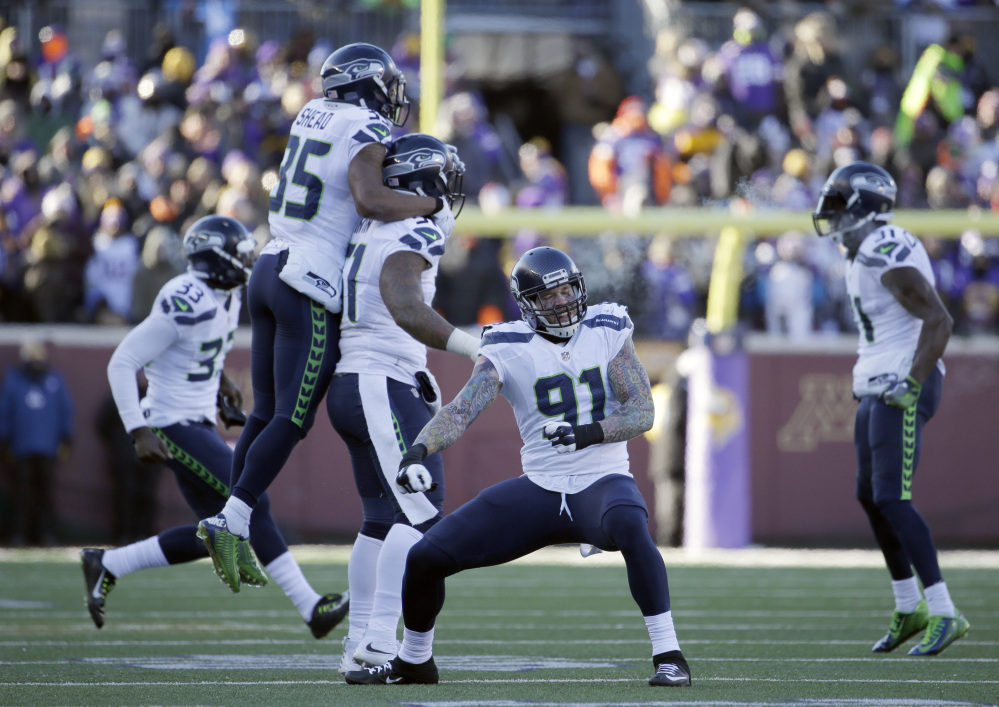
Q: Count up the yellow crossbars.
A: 1